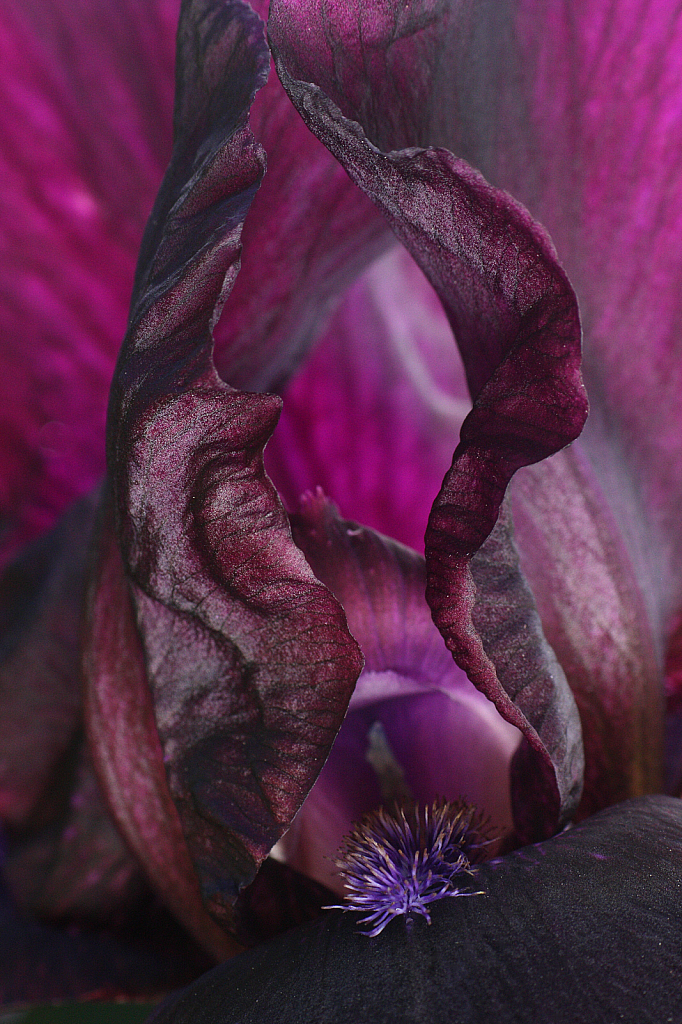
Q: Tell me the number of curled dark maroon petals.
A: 2